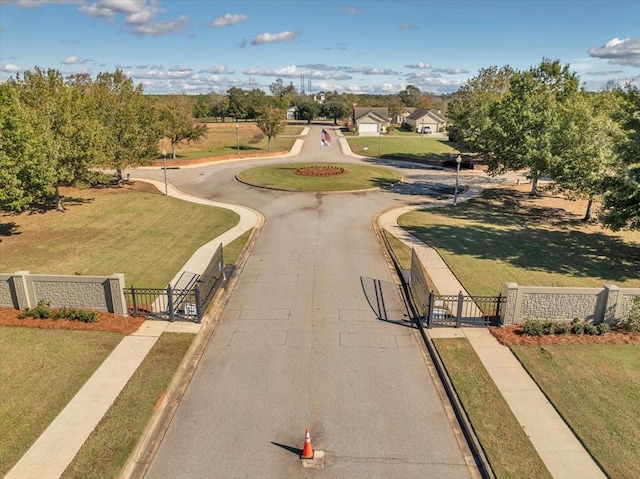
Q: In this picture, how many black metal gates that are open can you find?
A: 2